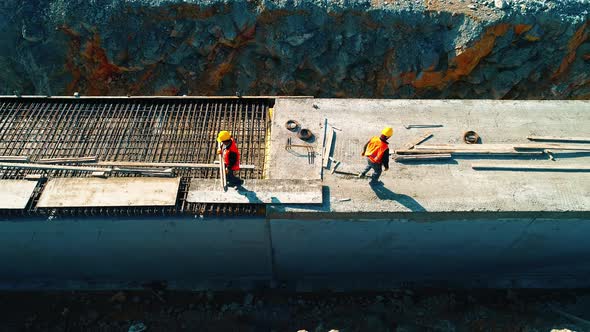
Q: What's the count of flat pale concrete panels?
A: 3